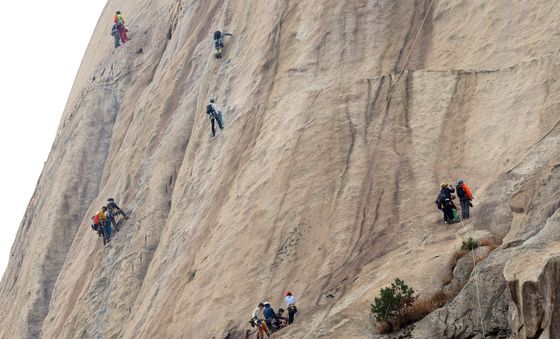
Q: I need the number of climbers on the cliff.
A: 12